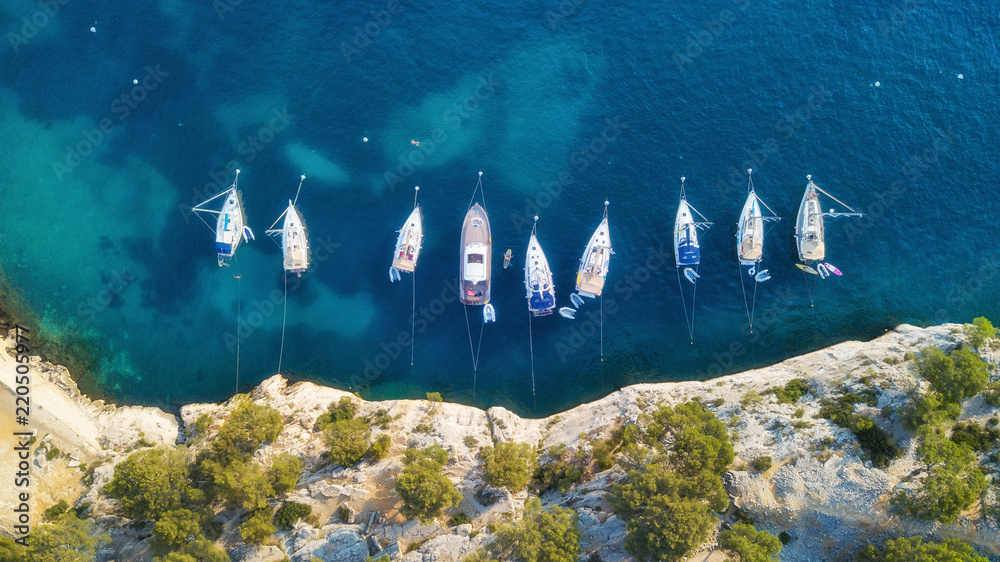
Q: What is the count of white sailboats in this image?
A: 8